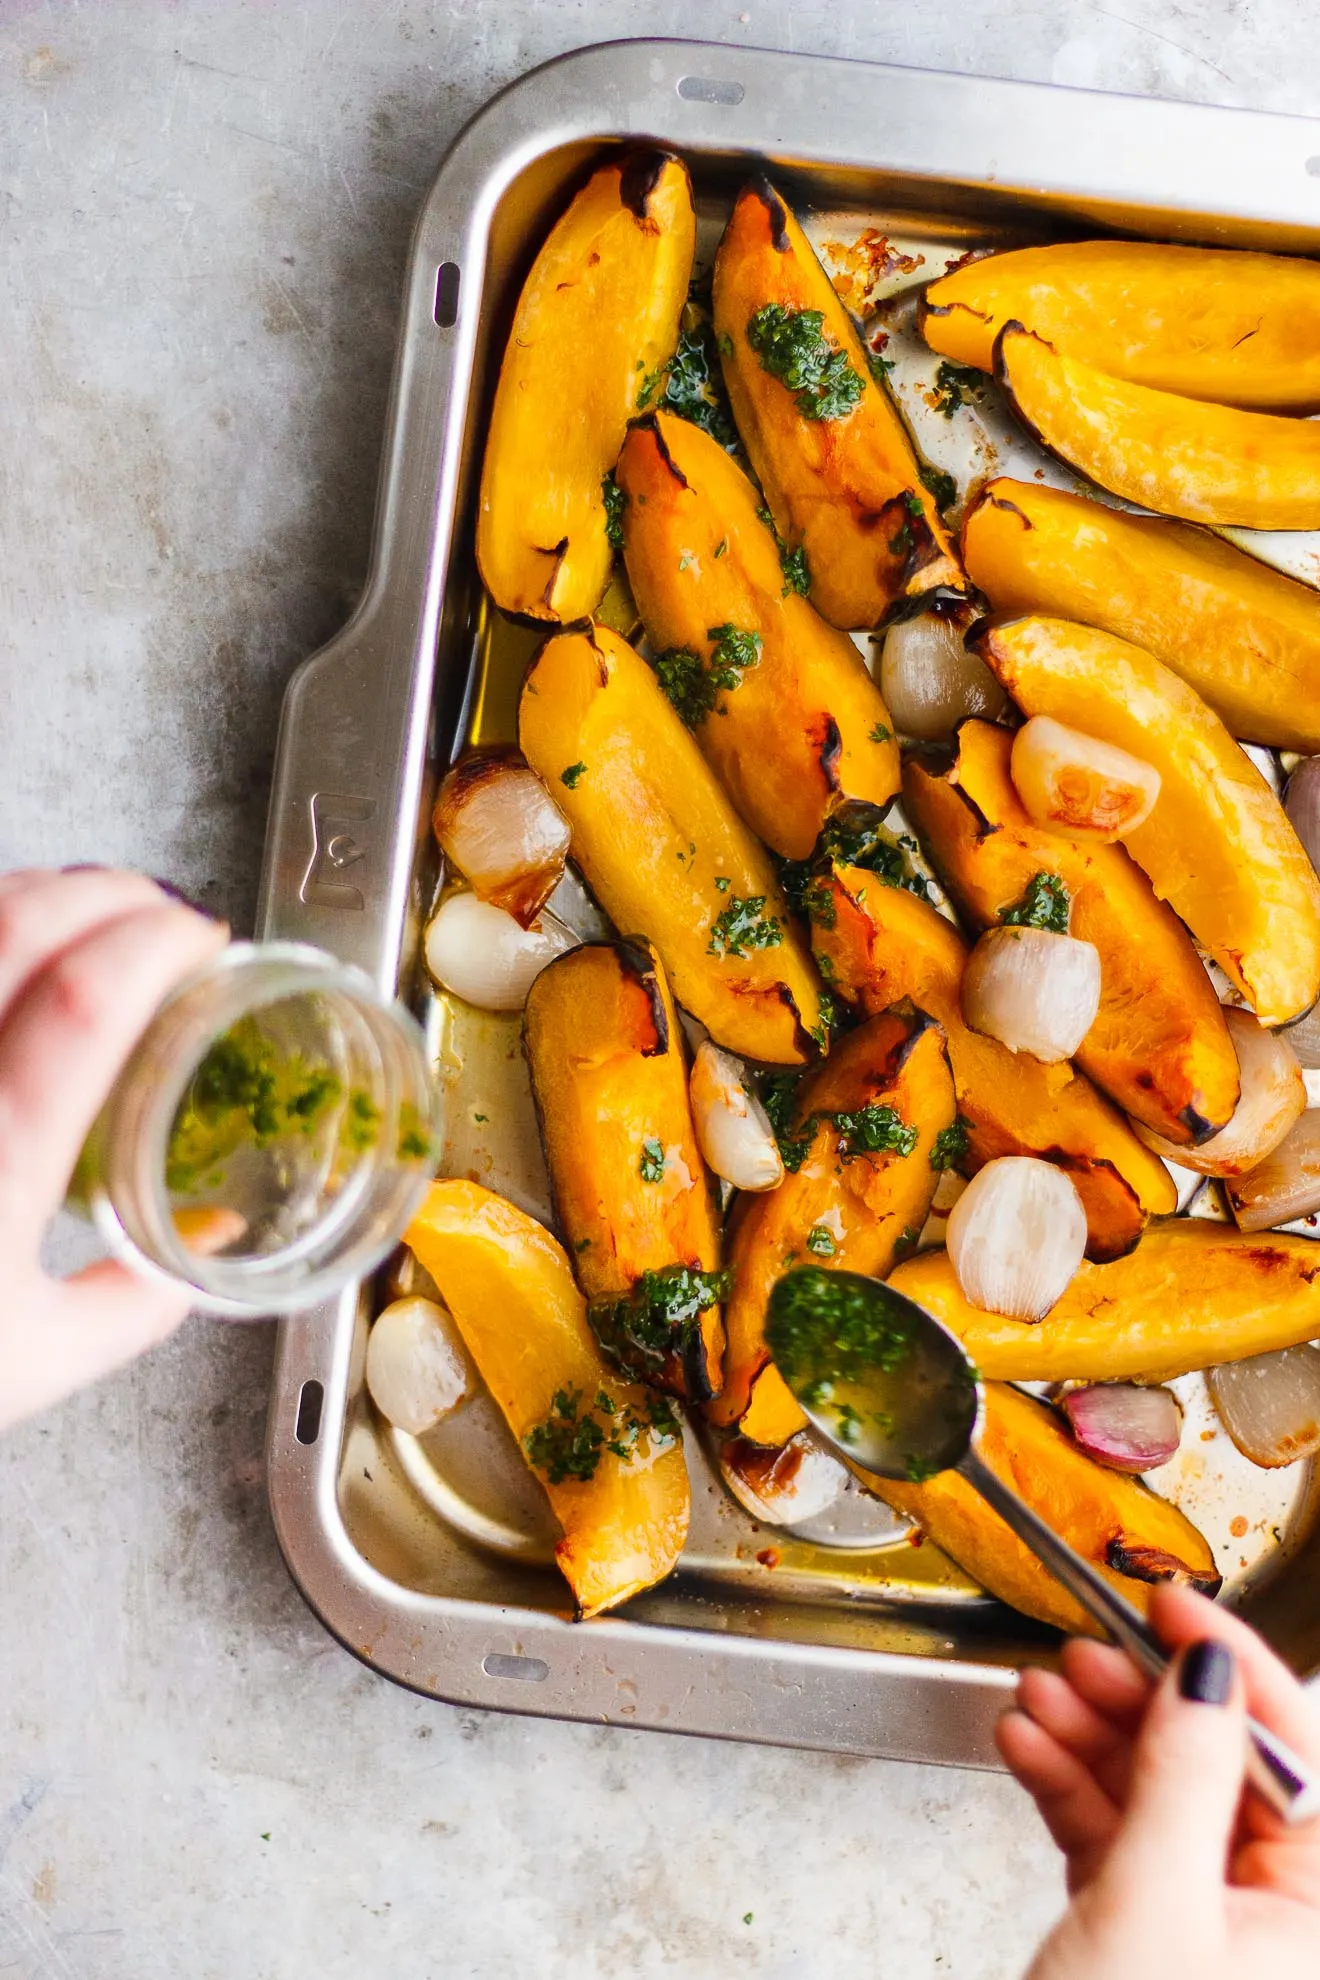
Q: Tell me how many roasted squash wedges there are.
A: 15